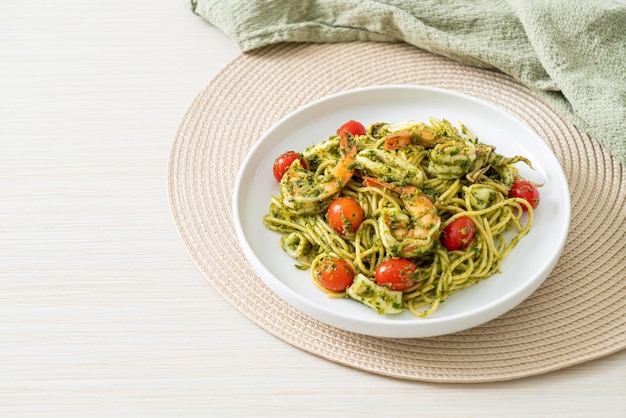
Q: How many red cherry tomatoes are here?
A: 7